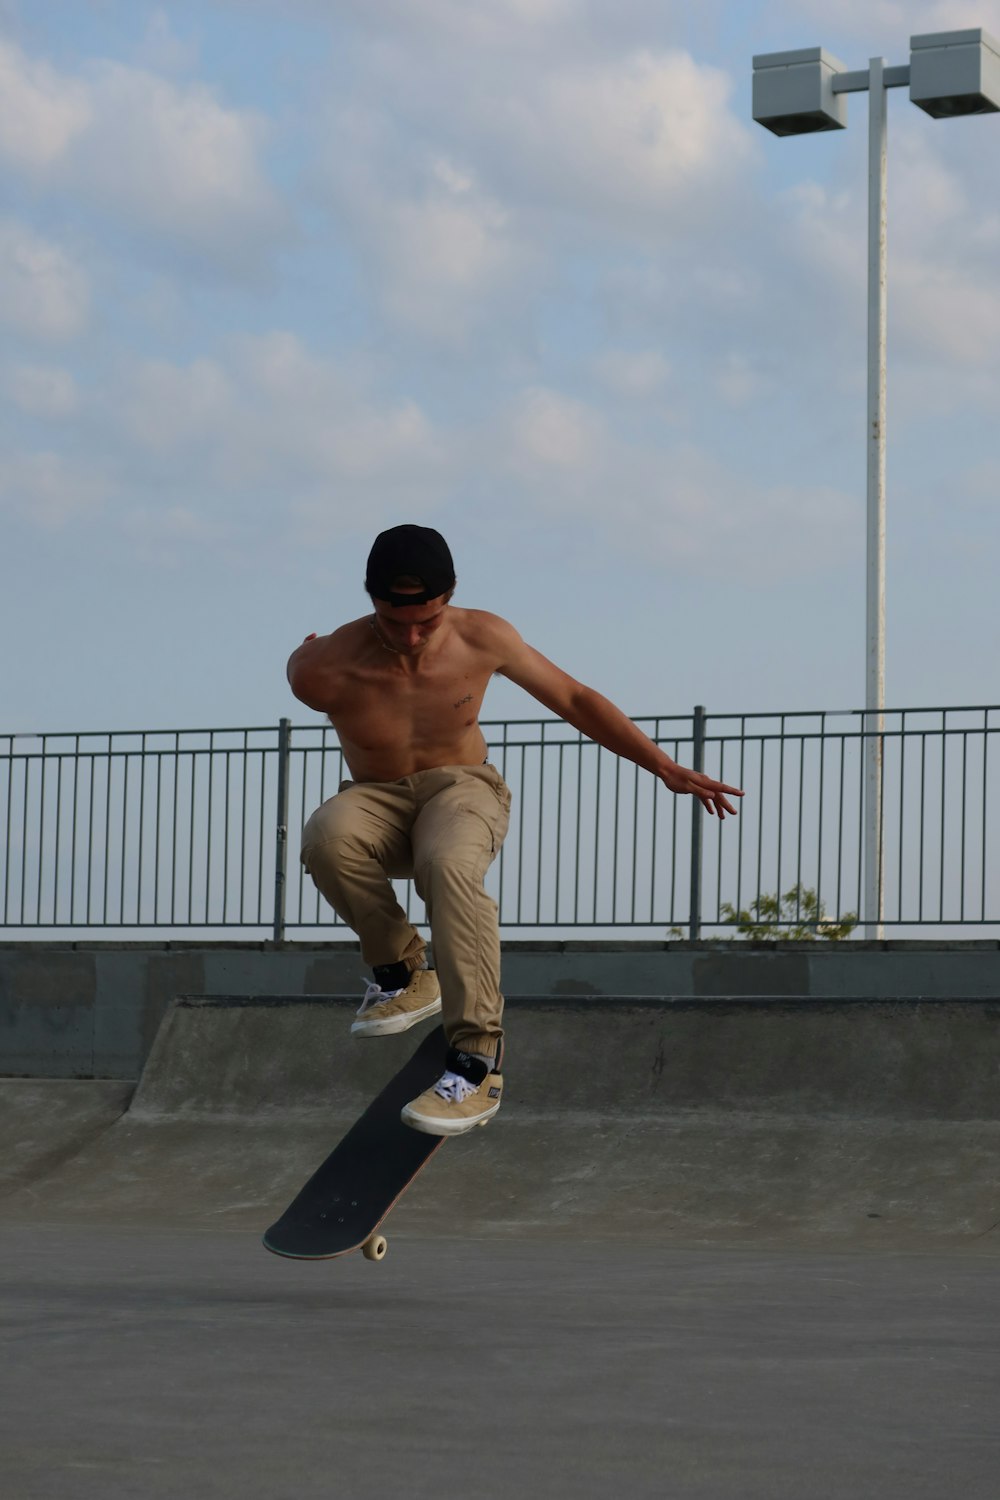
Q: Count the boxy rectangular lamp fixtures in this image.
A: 2